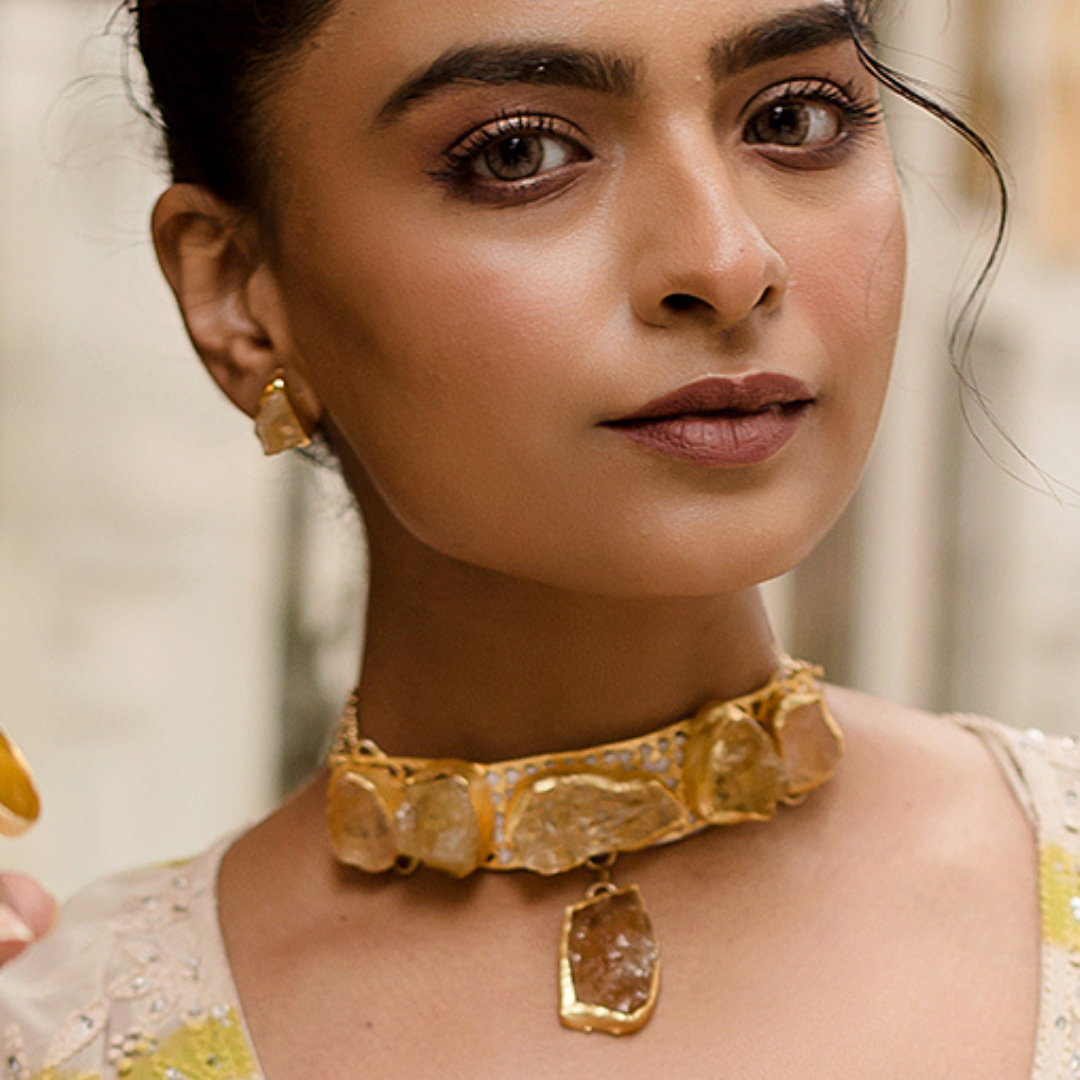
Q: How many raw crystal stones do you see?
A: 7